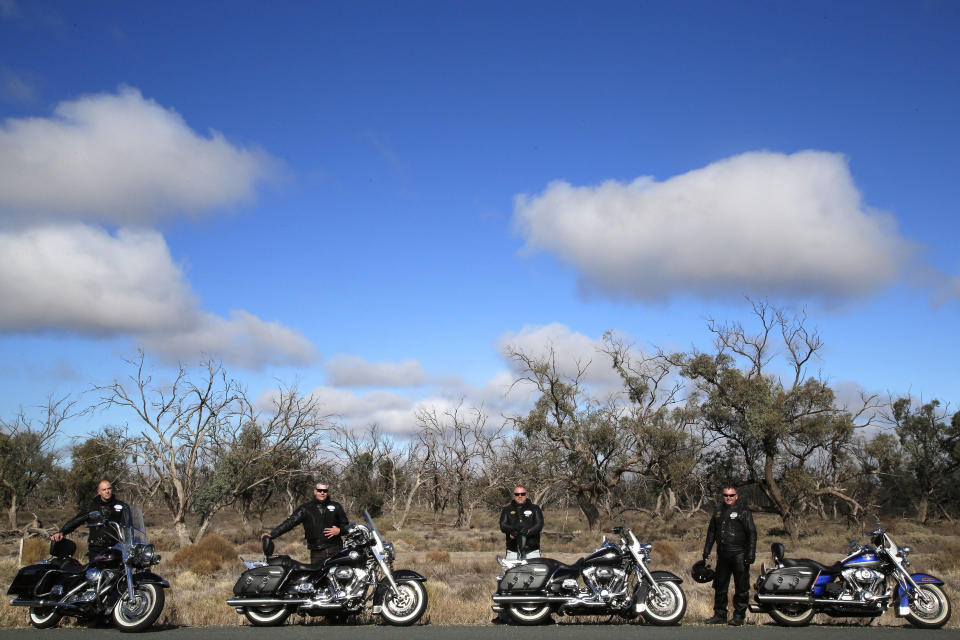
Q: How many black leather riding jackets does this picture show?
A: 4